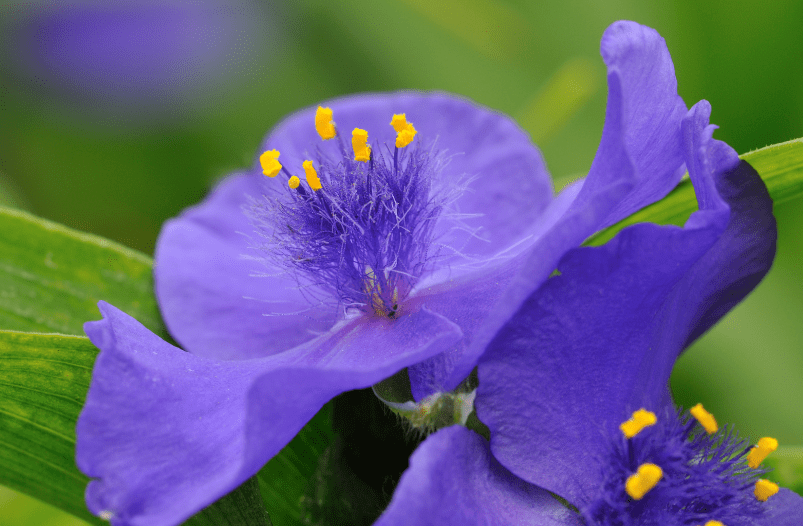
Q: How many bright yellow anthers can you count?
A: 12